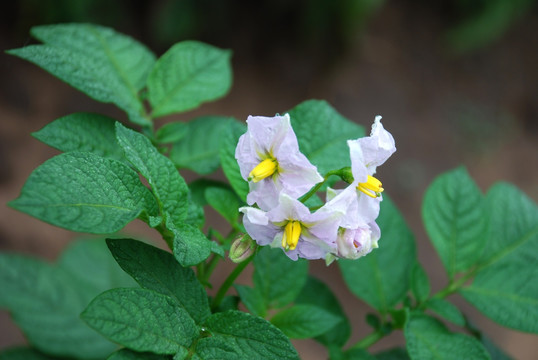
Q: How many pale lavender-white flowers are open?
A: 3